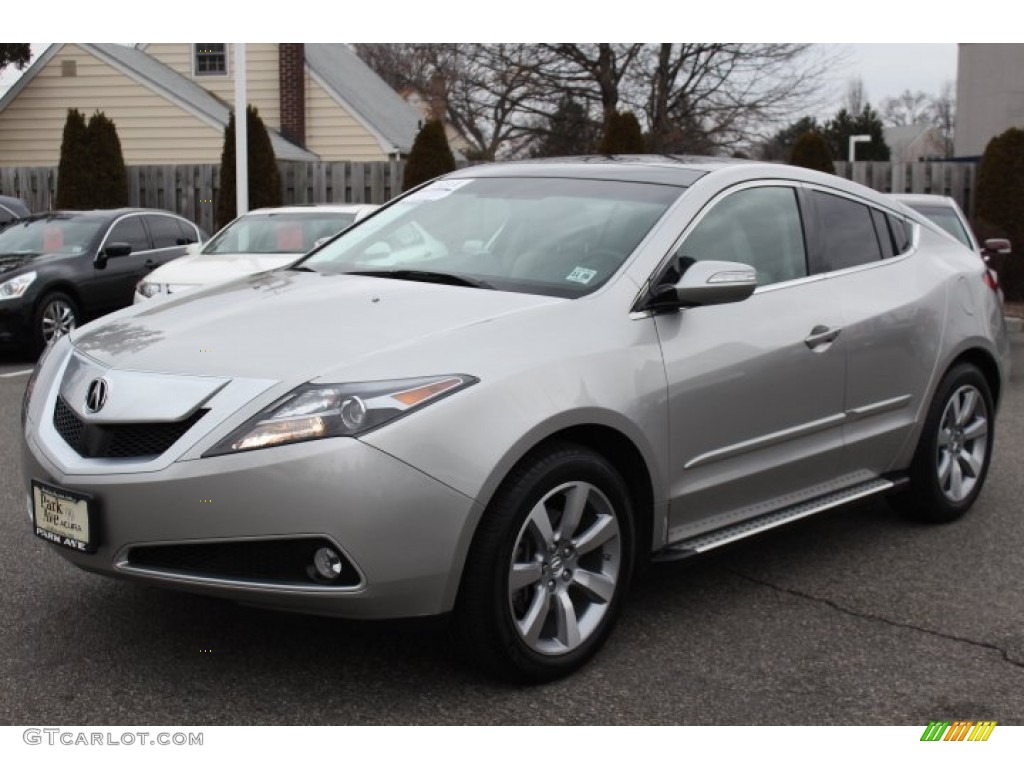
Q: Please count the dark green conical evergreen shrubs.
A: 7